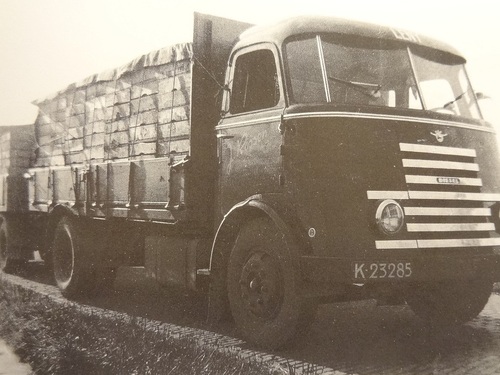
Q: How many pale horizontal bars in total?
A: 7